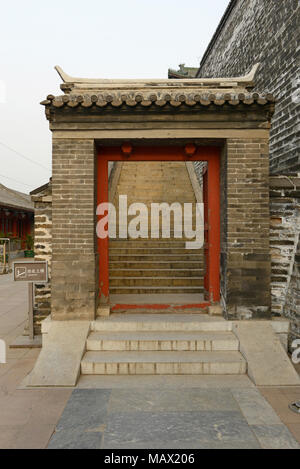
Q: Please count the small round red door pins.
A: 2